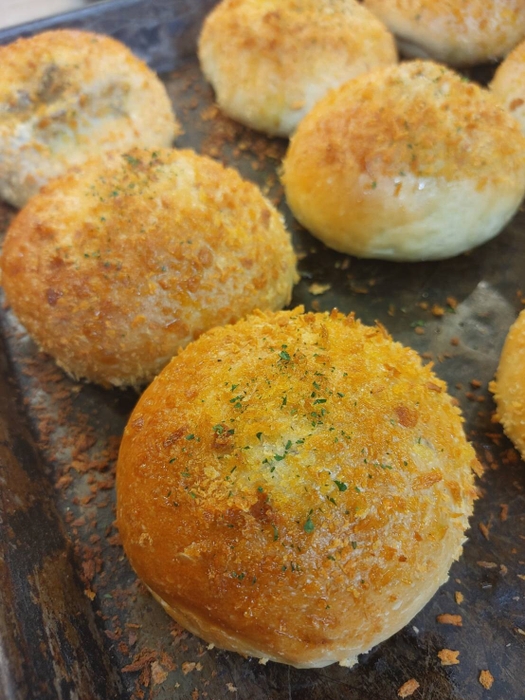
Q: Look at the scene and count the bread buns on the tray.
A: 8